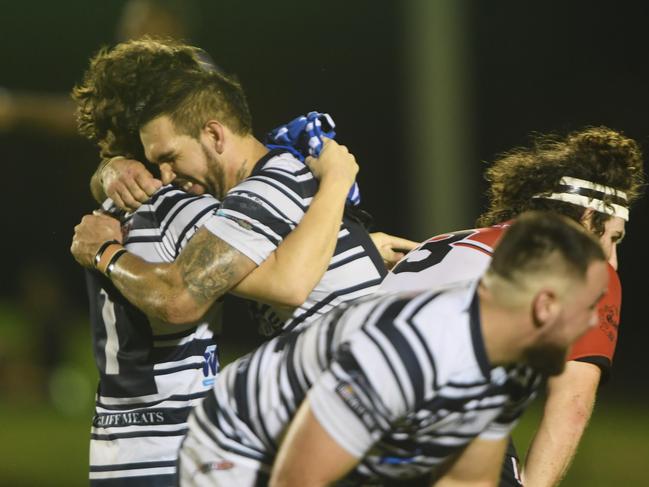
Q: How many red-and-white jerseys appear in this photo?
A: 1